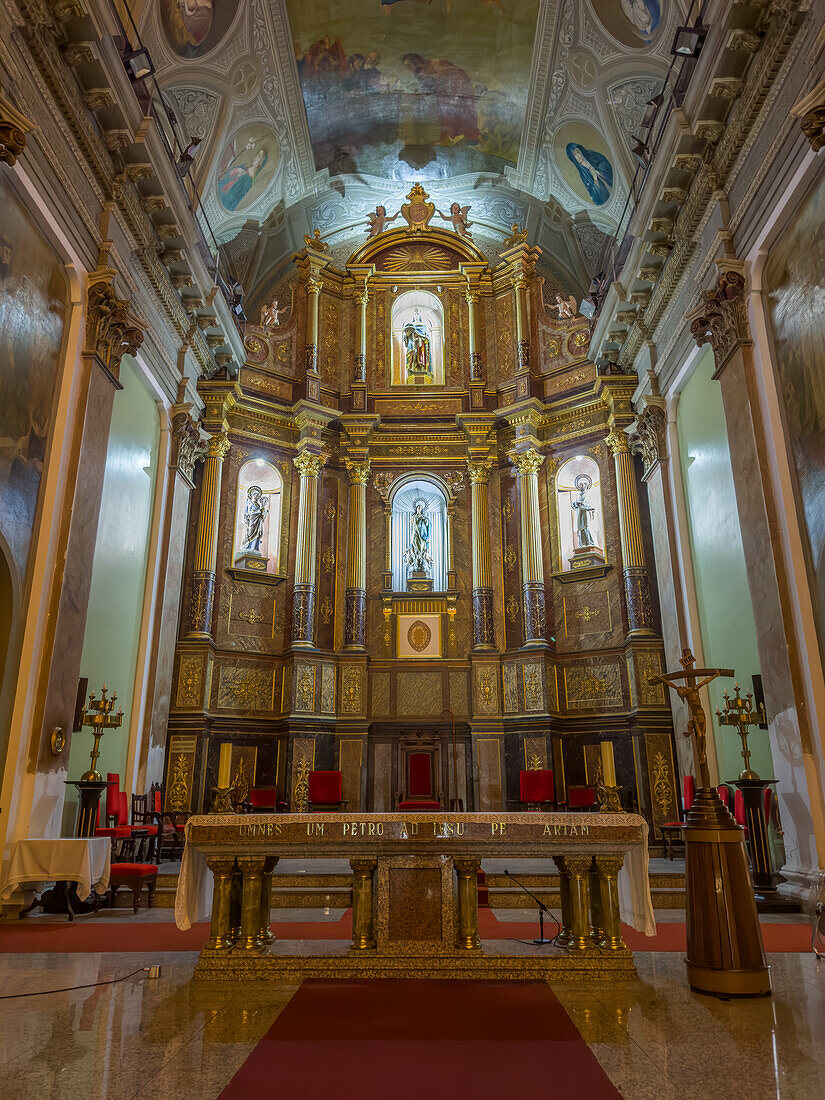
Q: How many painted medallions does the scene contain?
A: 4